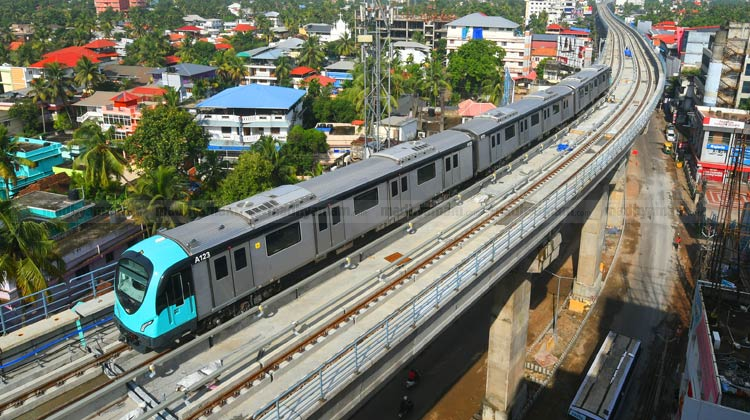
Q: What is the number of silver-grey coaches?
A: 3